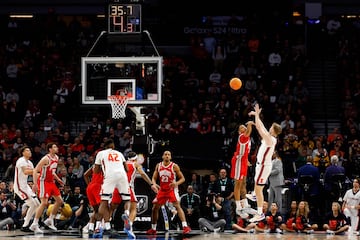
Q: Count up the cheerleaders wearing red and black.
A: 6